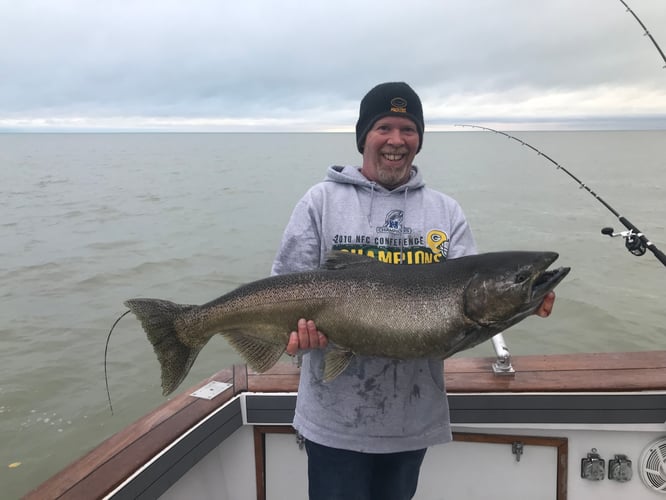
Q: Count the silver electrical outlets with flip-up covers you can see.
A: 2